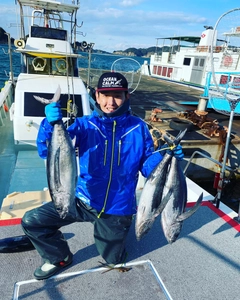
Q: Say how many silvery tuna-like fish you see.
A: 3